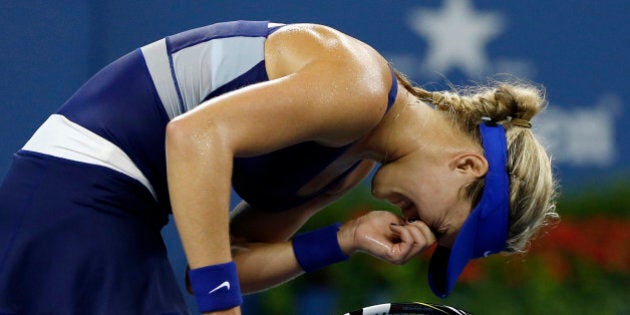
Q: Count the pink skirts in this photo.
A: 0